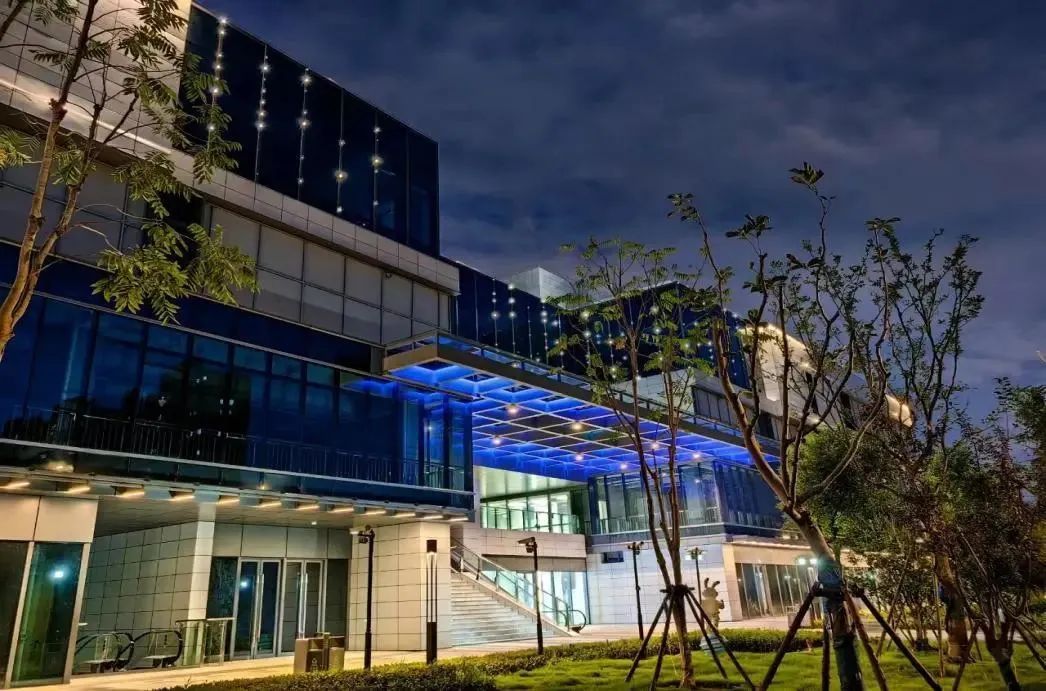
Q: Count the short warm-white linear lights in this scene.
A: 12